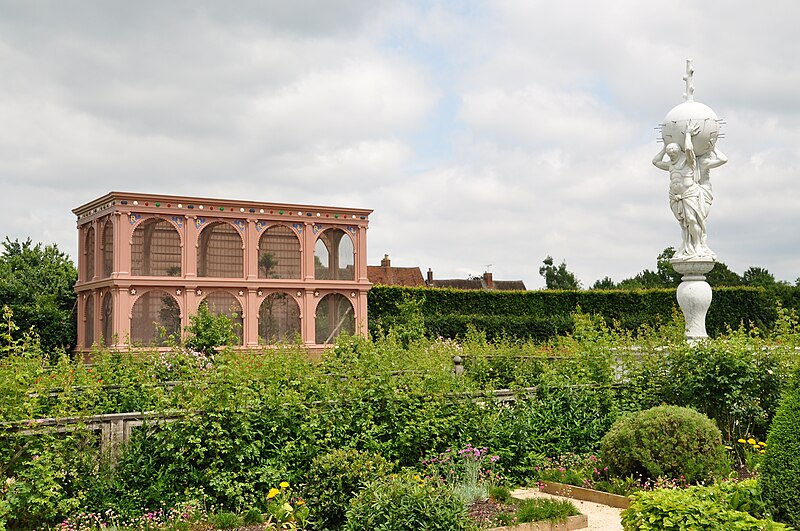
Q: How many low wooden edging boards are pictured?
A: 2